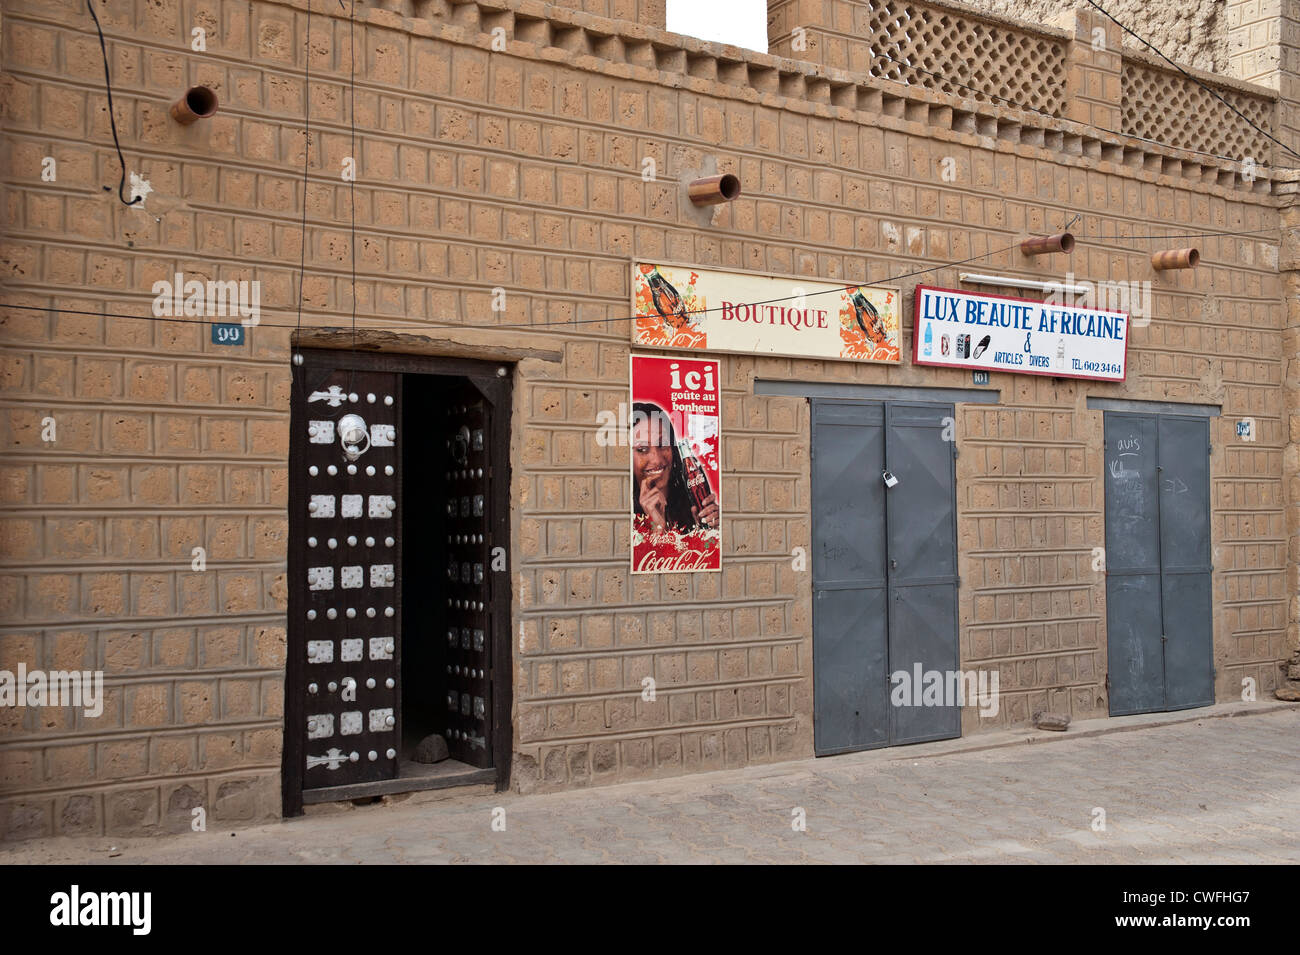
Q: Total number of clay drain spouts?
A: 4